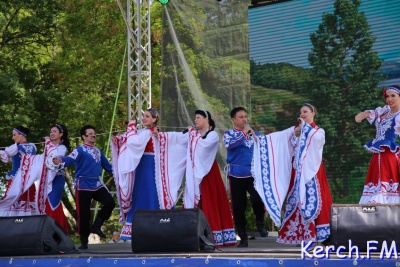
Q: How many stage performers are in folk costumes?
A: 8